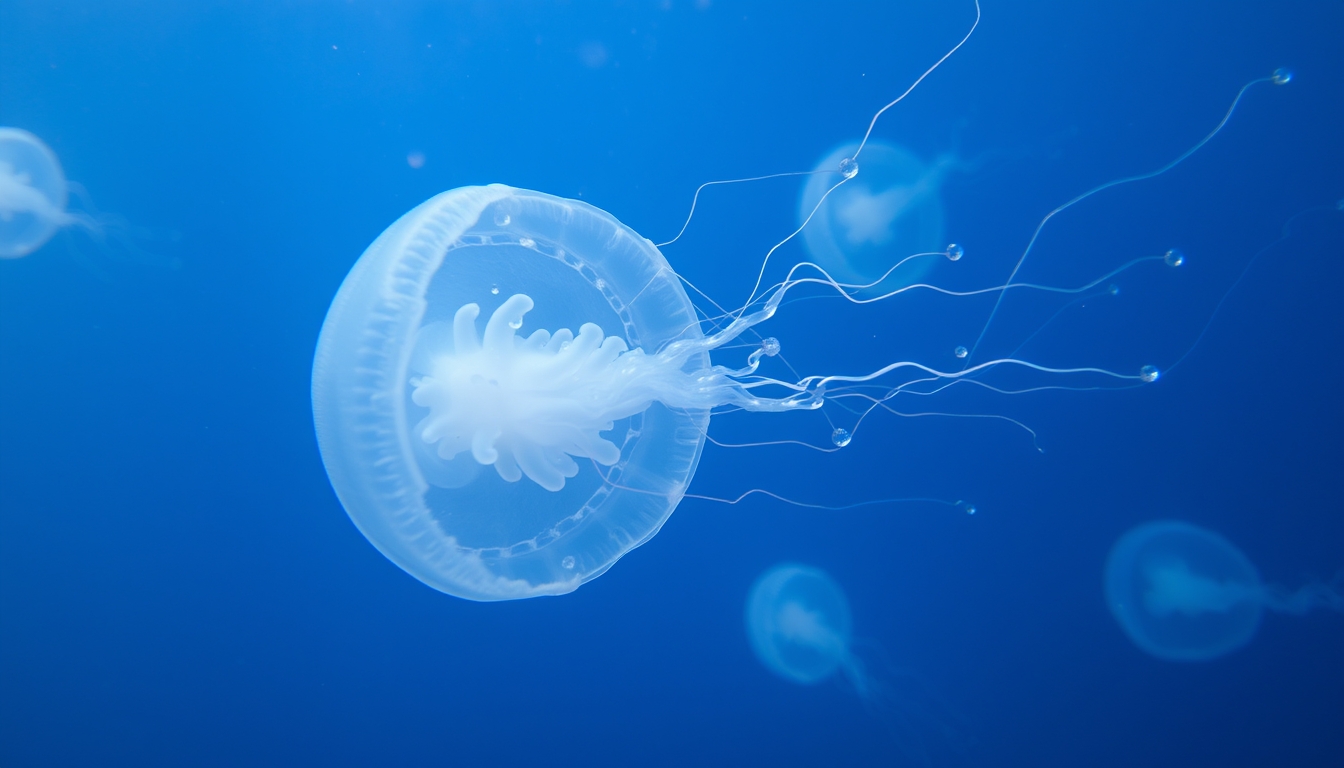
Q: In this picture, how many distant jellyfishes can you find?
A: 4